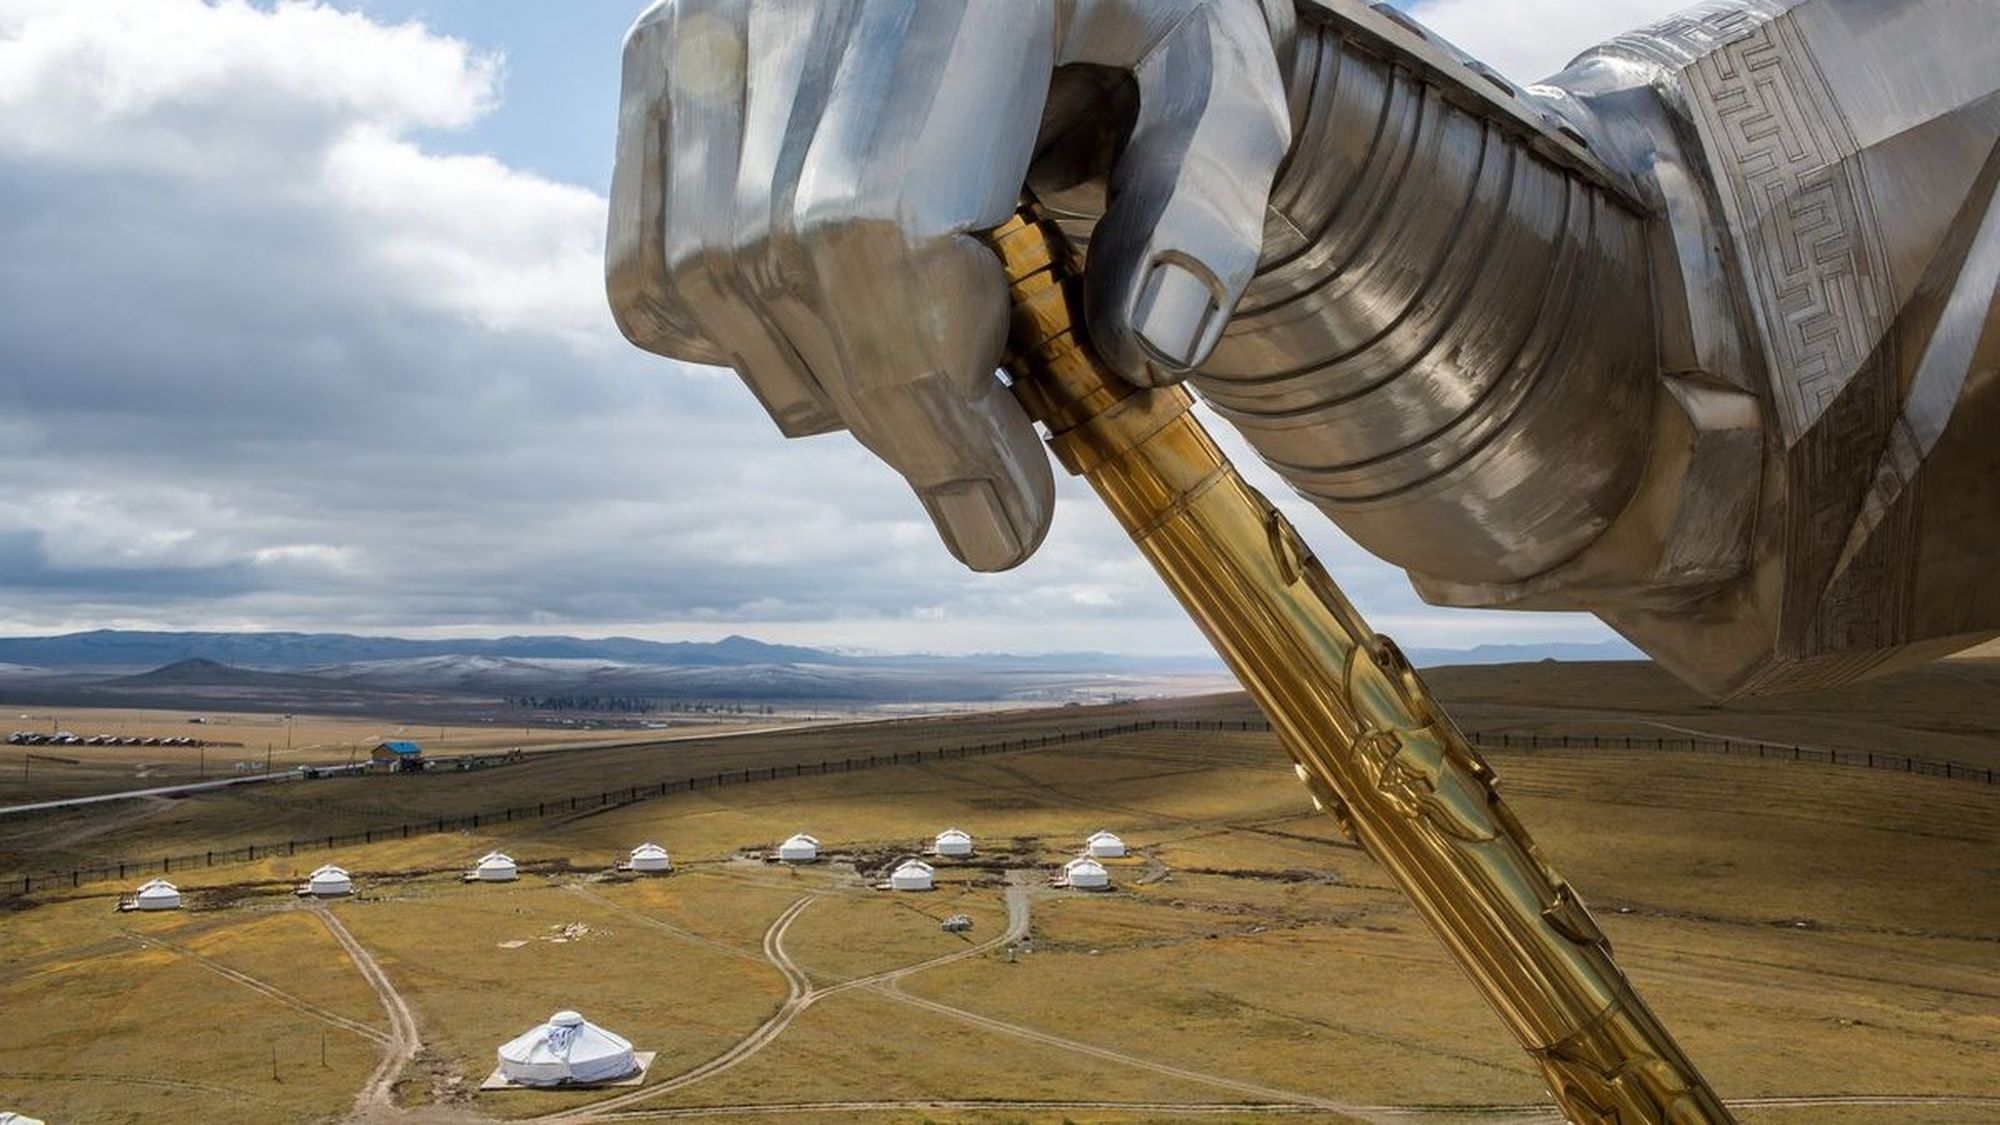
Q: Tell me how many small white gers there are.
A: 9